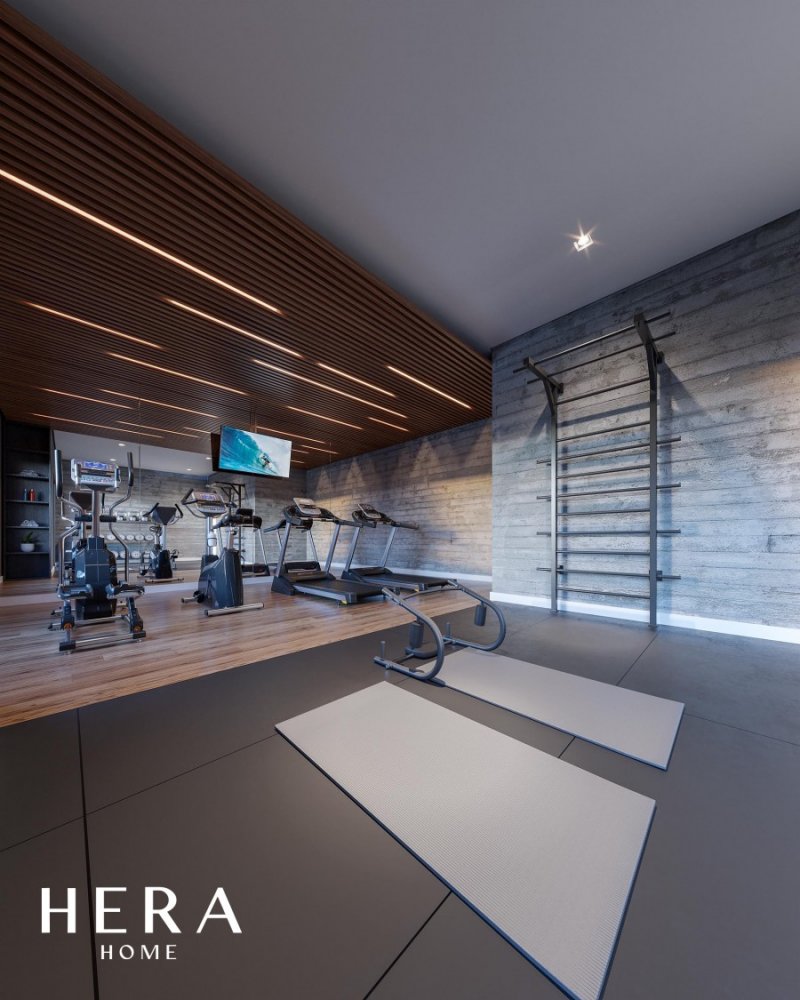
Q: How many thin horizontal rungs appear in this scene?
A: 12